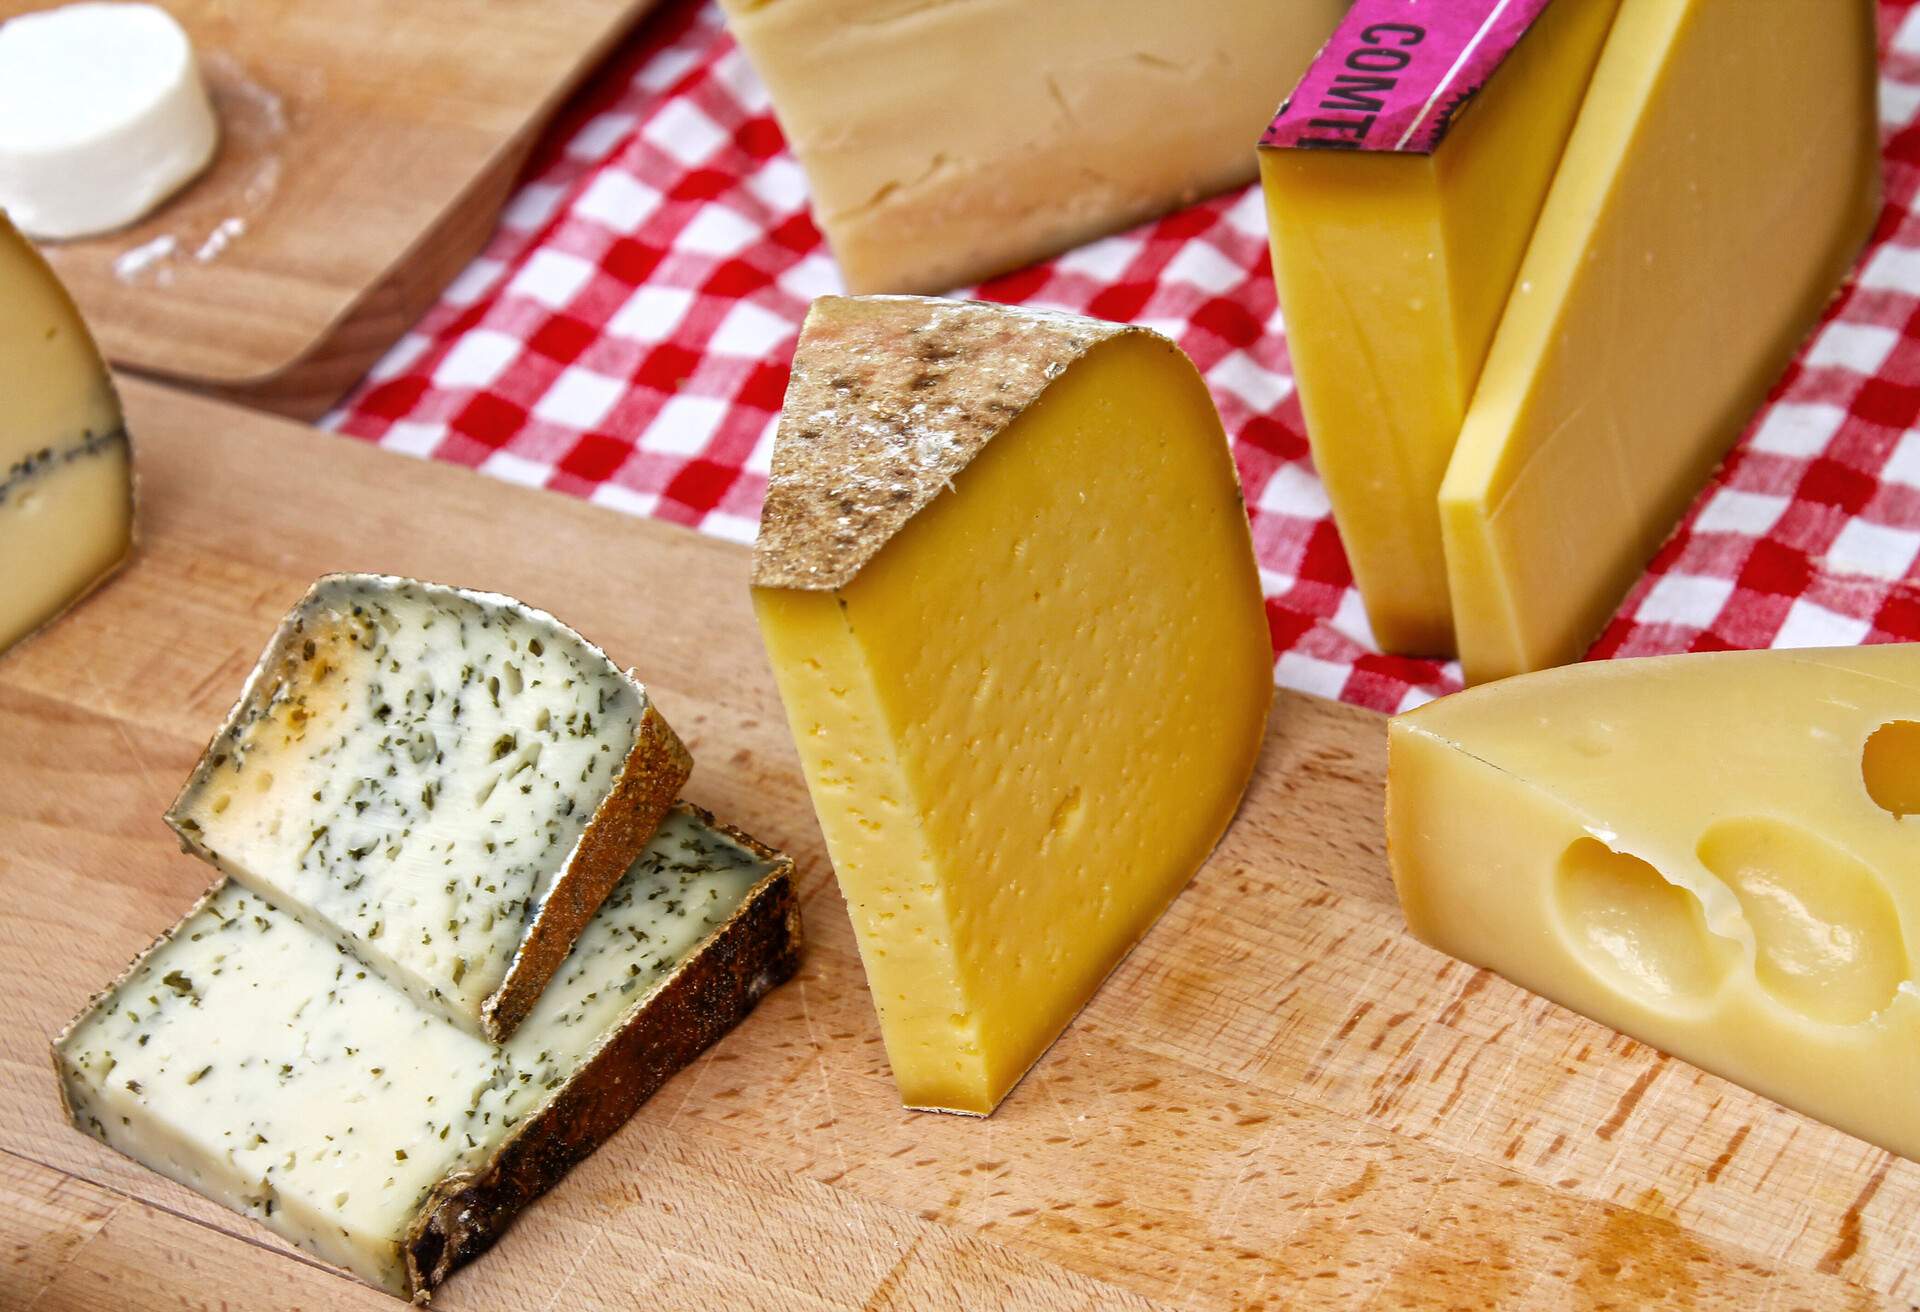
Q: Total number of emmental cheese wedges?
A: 1